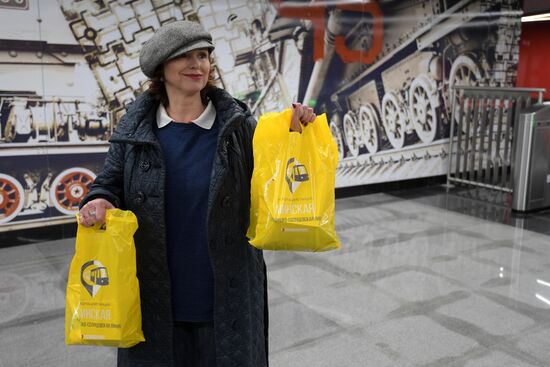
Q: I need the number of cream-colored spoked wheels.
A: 6